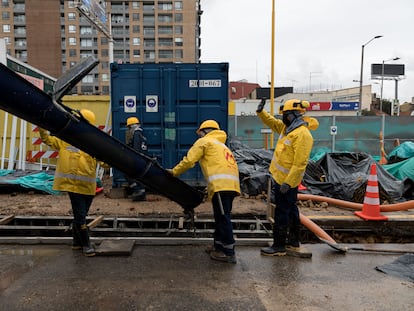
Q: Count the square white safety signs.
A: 2